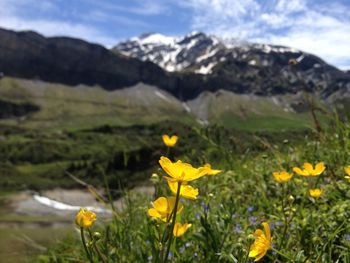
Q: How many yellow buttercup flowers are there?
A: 12